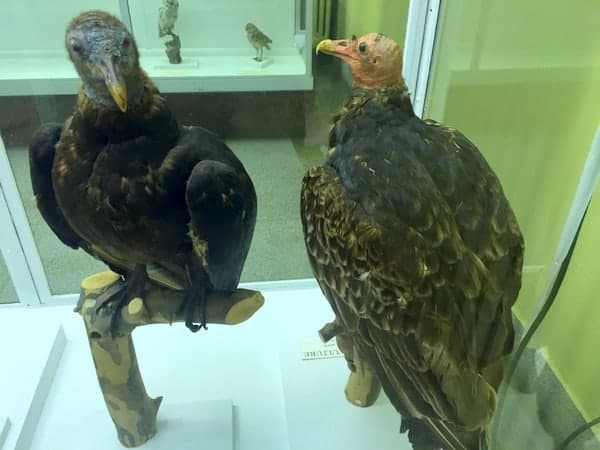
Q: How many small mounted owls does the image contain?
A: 2